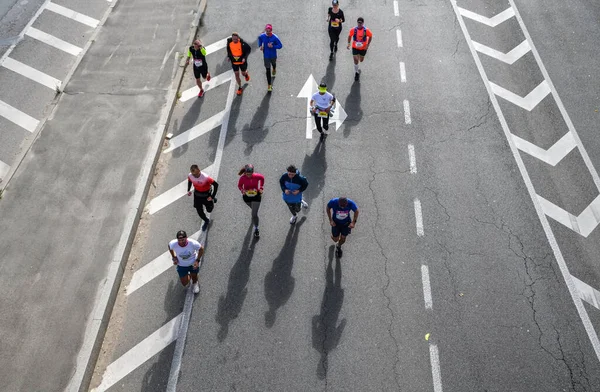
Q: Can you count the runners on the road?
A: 11